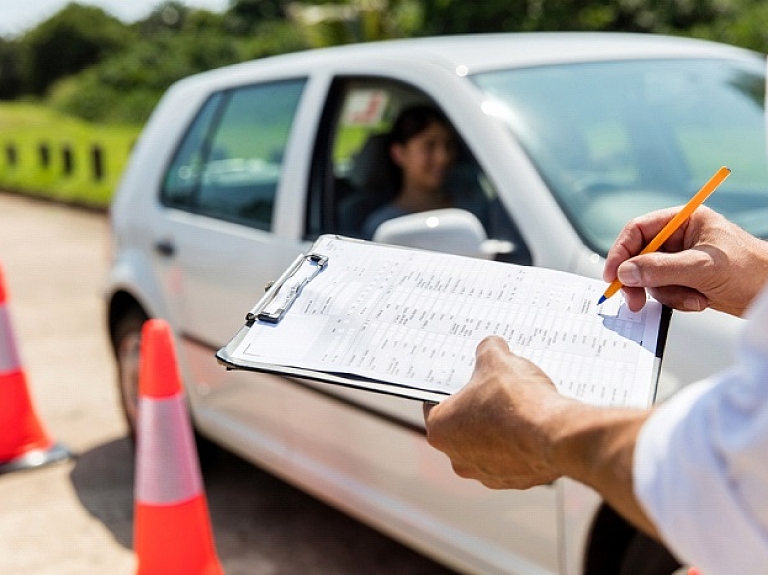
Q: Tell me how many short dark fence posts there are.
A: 4